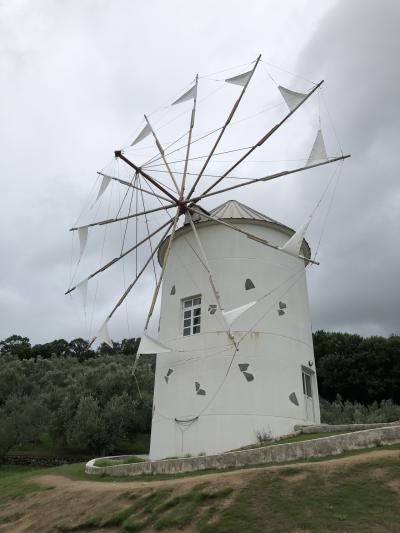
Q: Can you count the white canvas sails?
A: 12